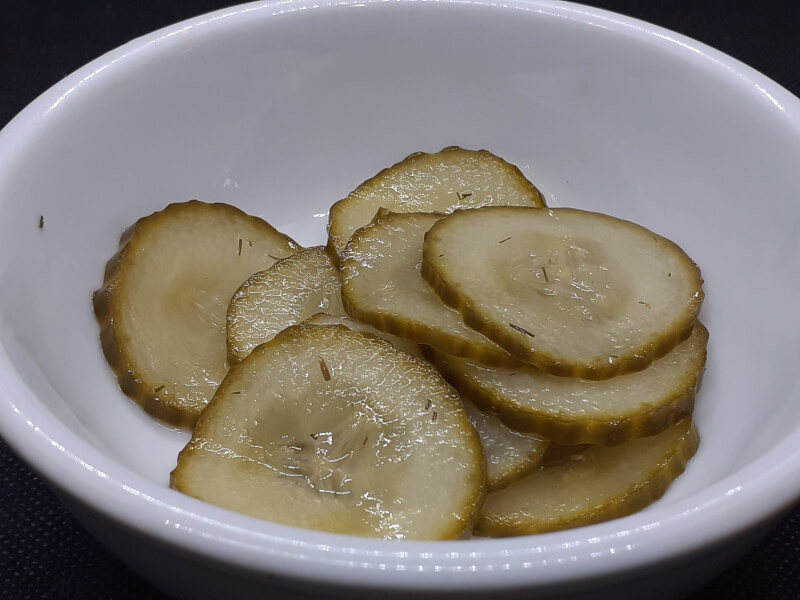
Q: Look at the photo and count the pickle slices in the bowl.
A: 9